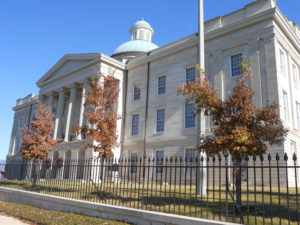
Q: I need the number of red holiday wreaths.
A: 2